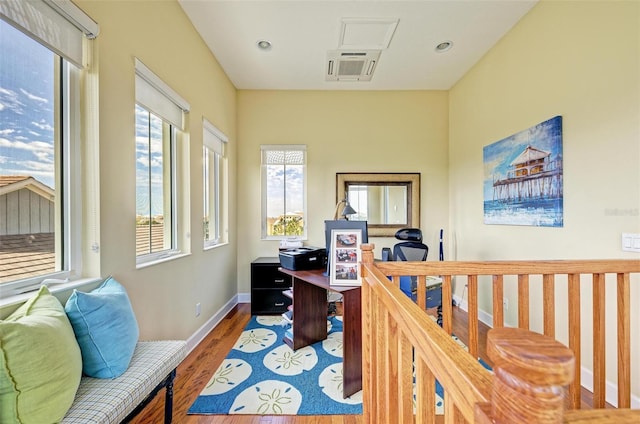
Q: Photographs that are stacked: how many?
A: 3